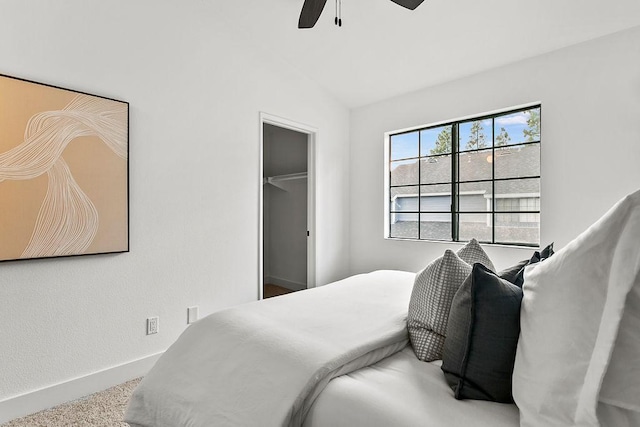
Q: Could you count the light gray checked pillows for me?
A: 2